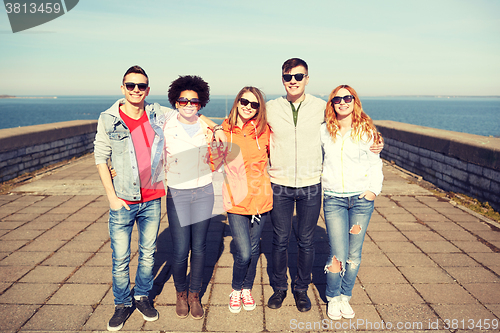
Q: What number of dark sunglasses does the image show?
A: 5